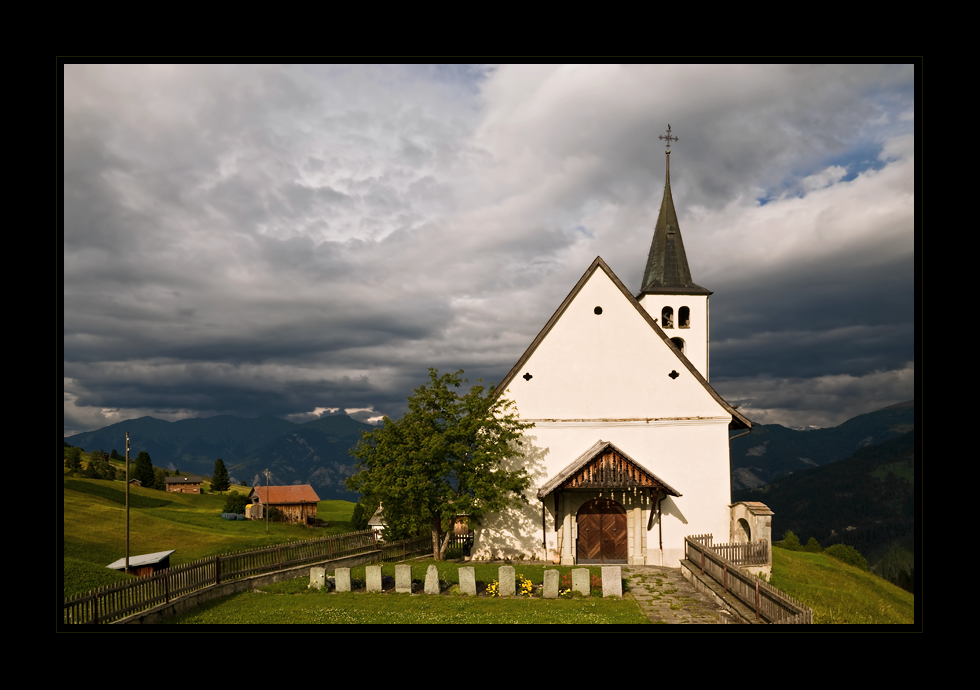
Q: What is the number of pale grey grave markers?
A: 10